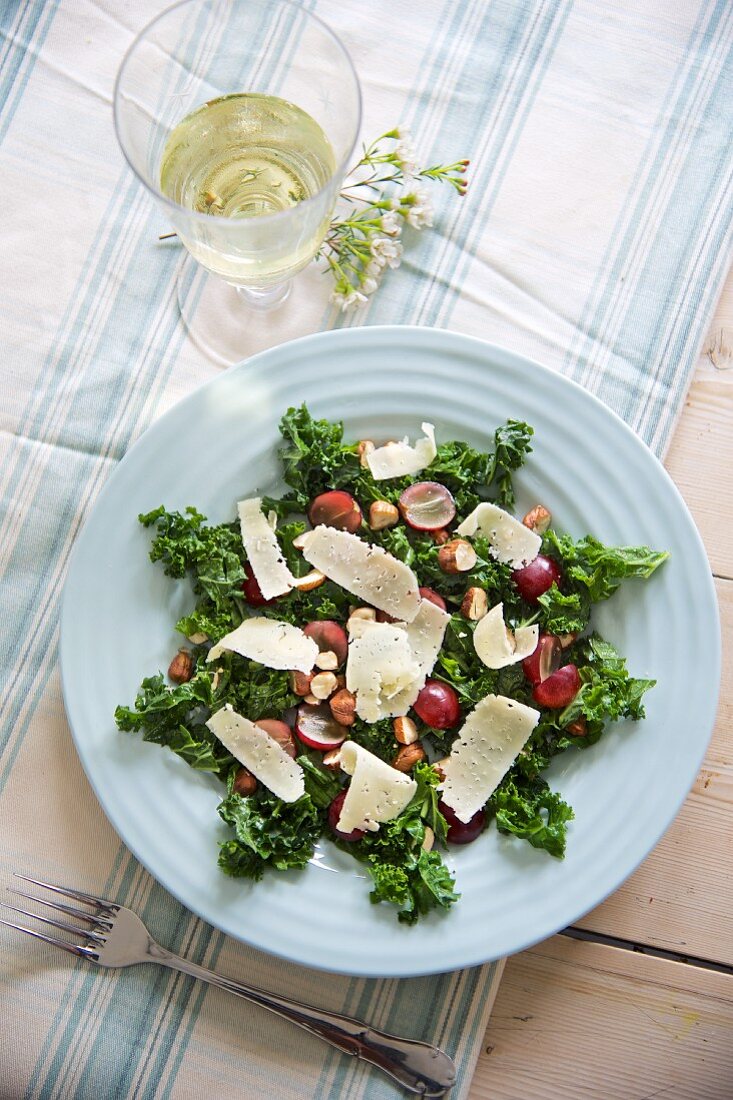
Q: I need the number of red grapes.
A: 13